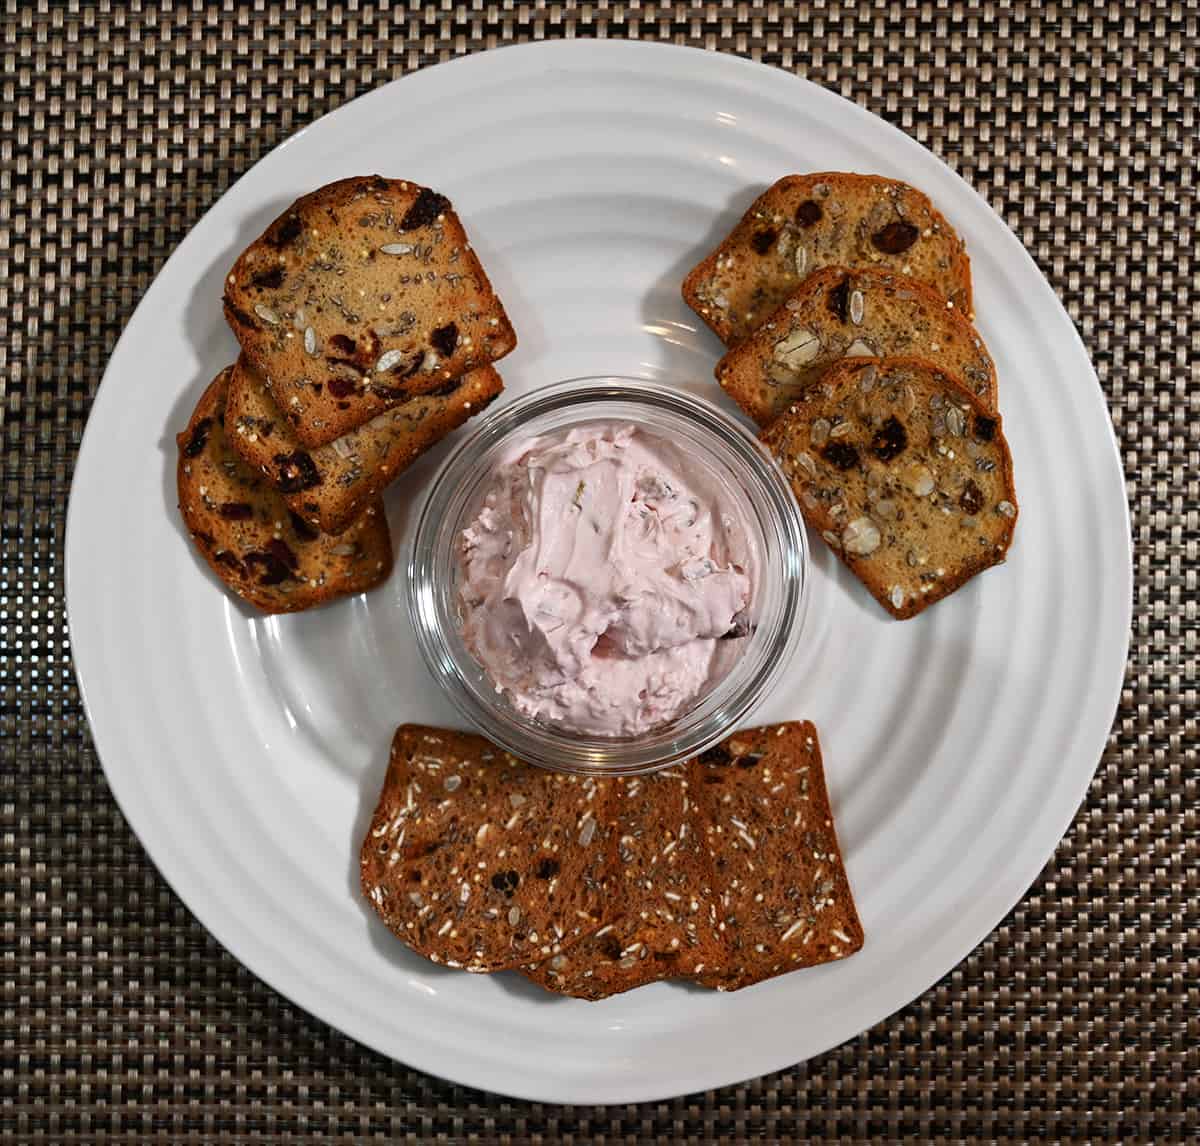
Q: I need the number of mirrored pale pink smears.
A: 0